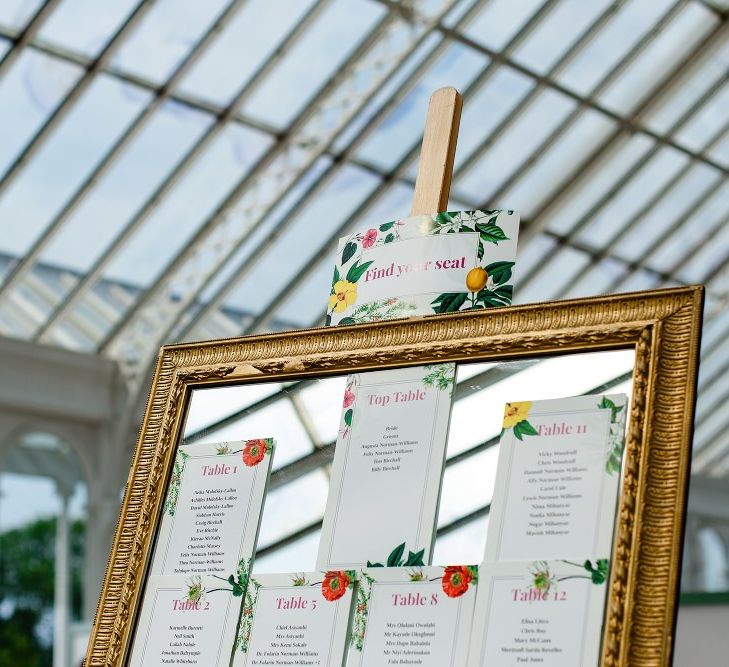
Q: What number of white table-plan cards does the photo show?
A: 7